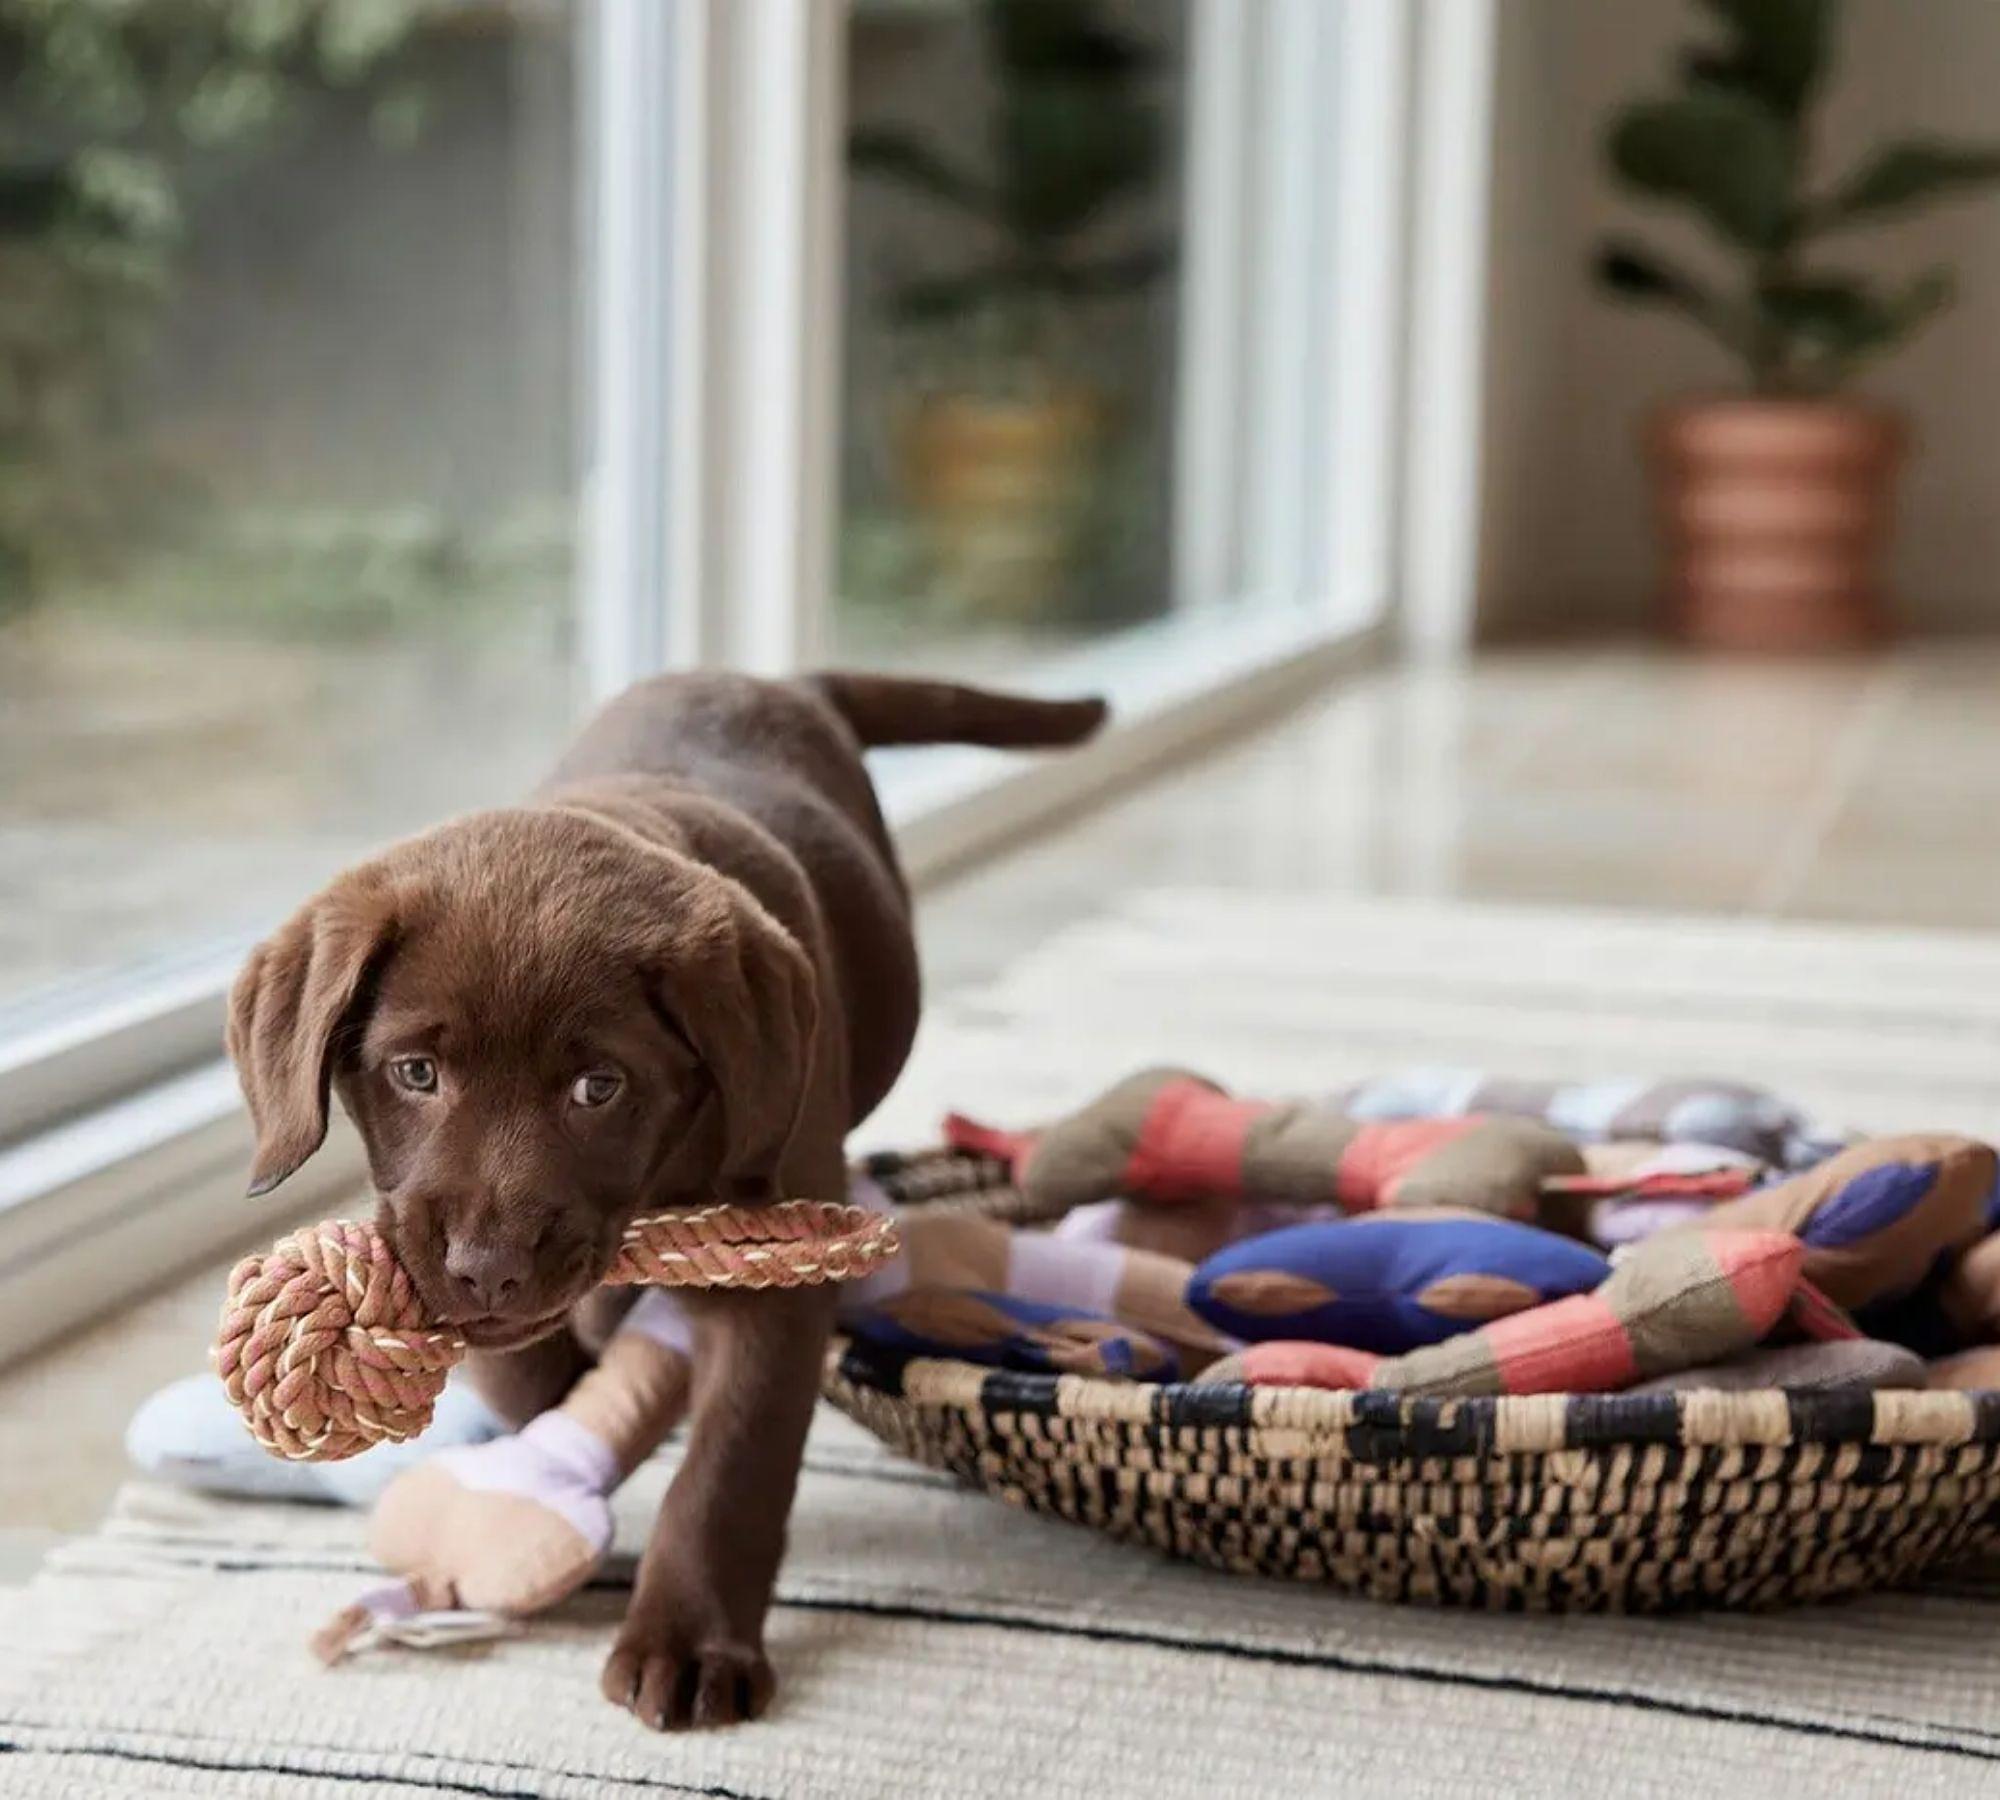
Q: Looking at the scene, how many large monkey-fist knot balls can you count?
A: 1